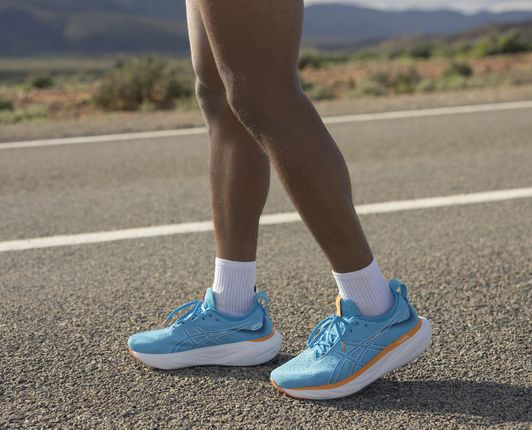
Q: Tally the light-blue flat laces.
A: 2